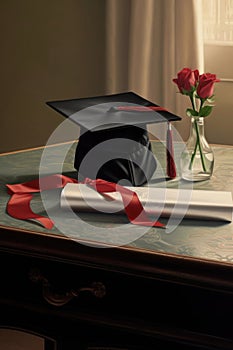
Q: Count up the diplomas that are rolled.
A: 1